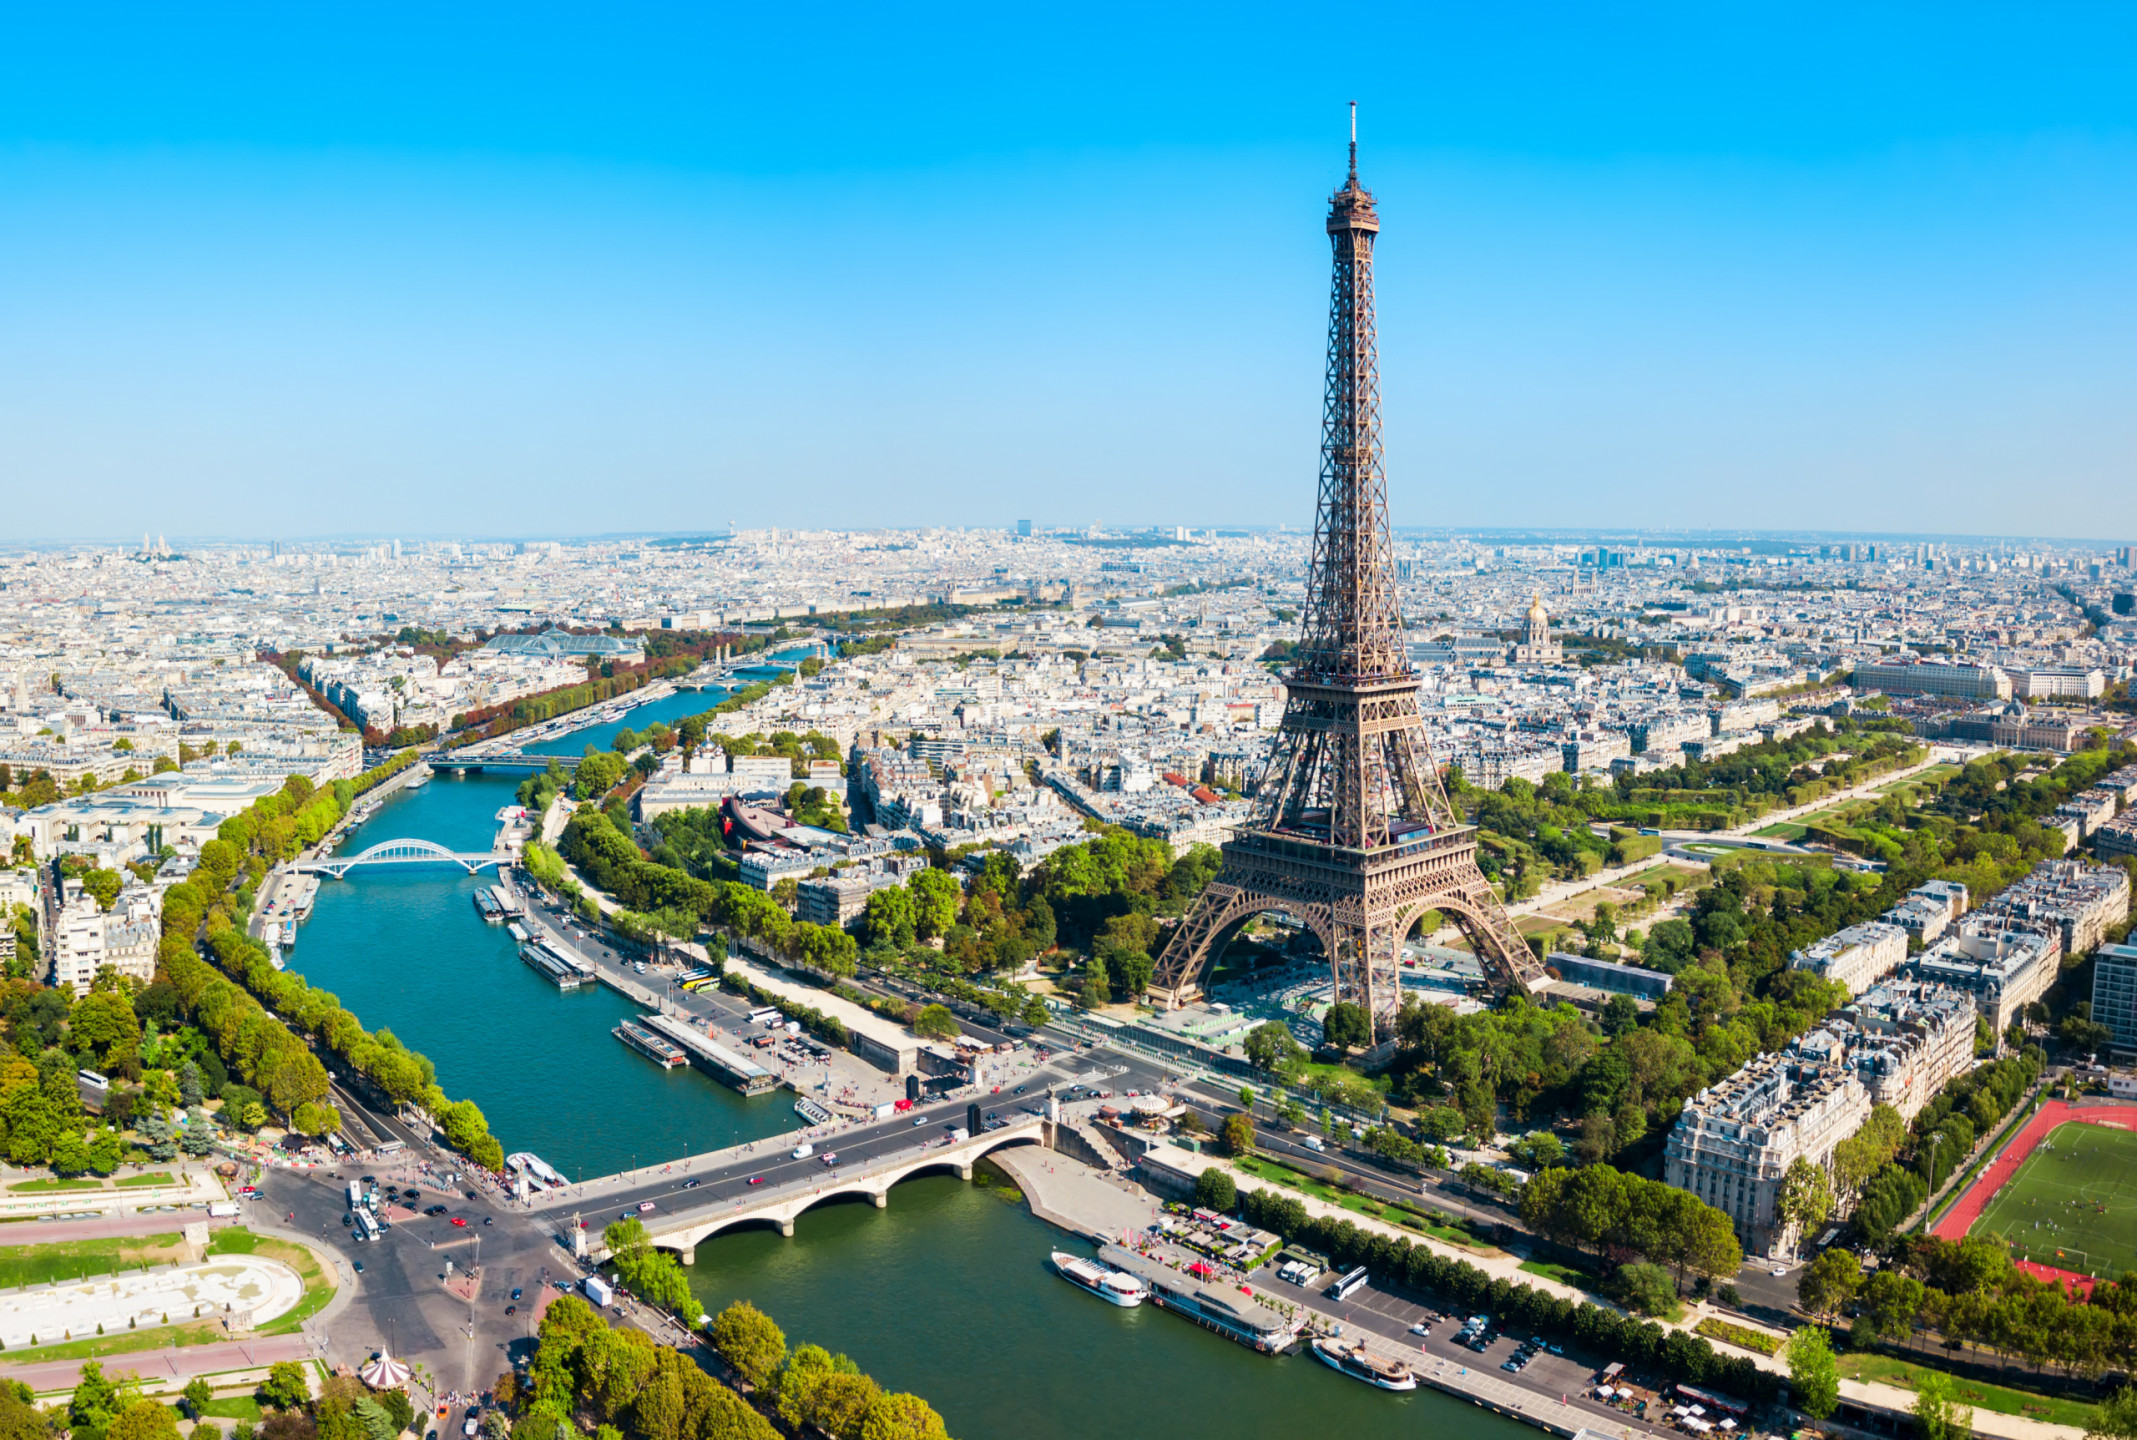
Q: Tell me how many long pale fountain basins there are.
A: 1